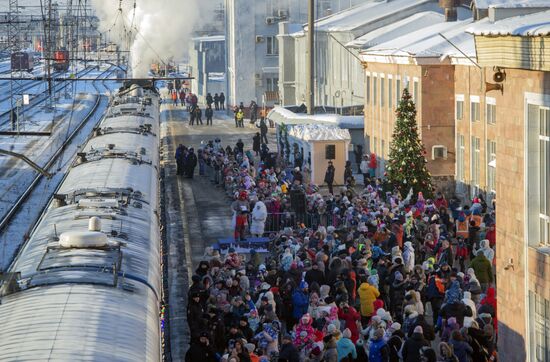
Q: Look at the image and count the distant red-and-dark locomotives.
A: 2